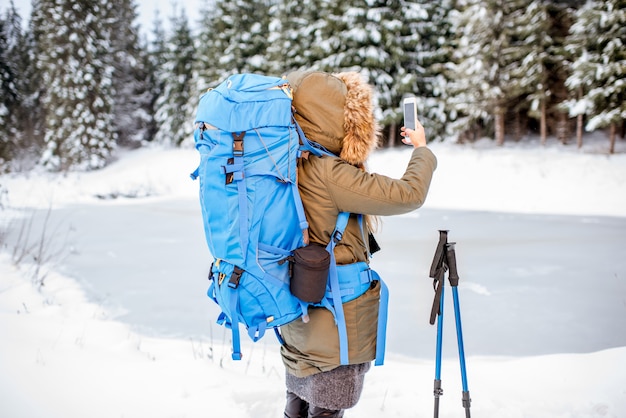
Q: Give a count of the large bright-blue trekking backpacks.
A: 1